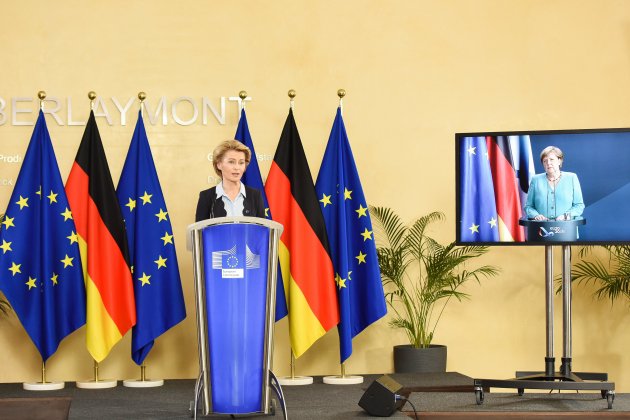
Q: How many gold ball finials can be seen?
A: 6